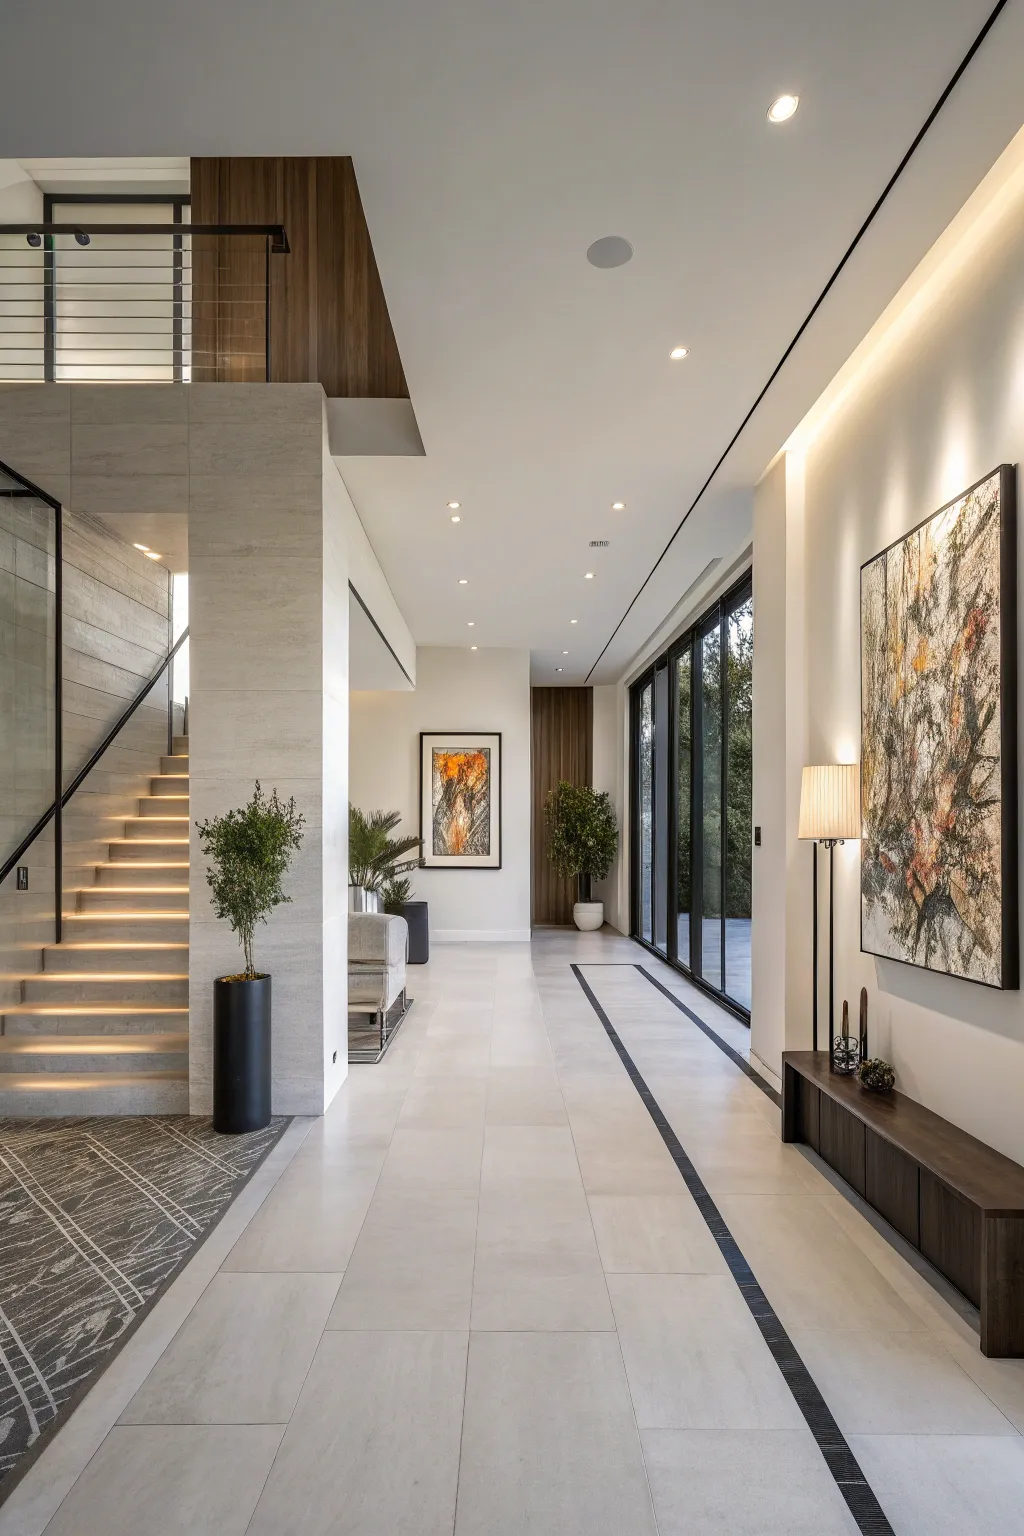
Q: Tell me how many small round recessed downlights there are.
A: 12